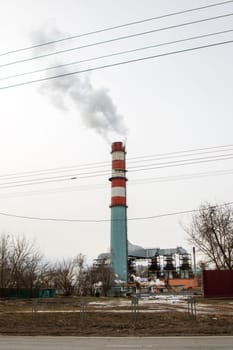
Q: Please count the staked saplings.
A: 4